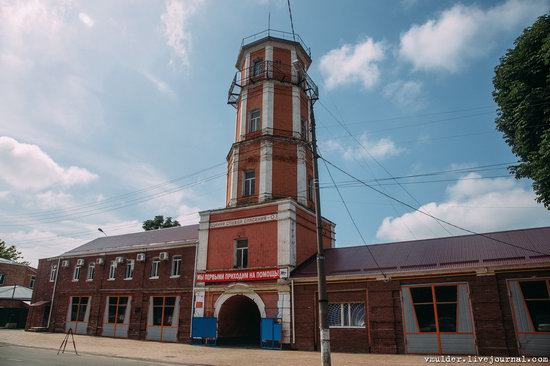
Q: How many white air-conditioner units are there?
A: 6